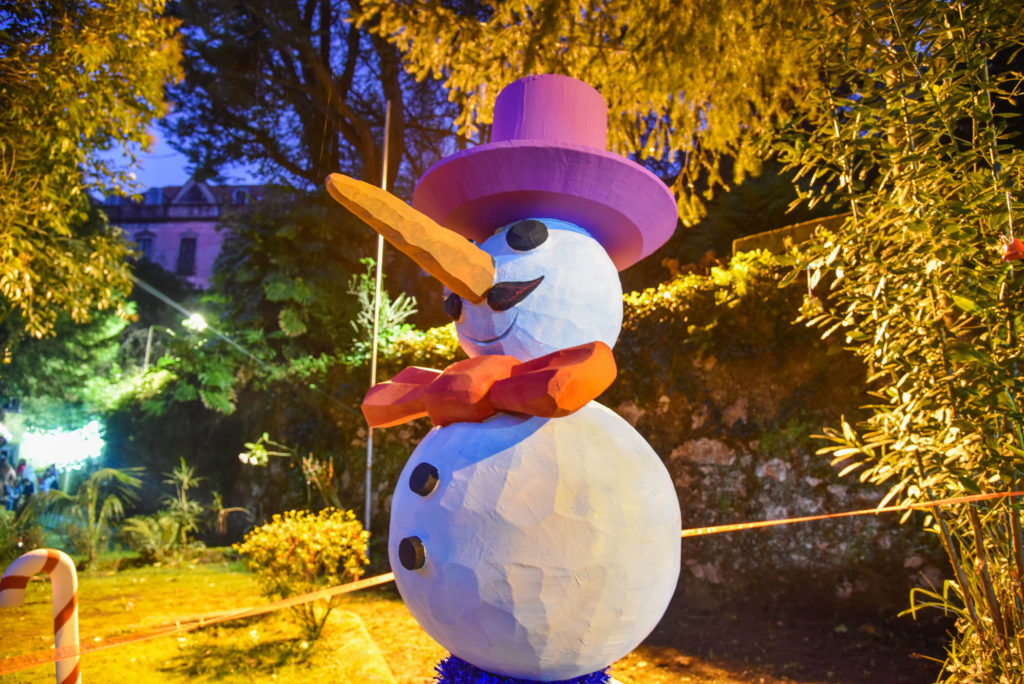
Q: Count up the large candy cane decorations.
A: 1